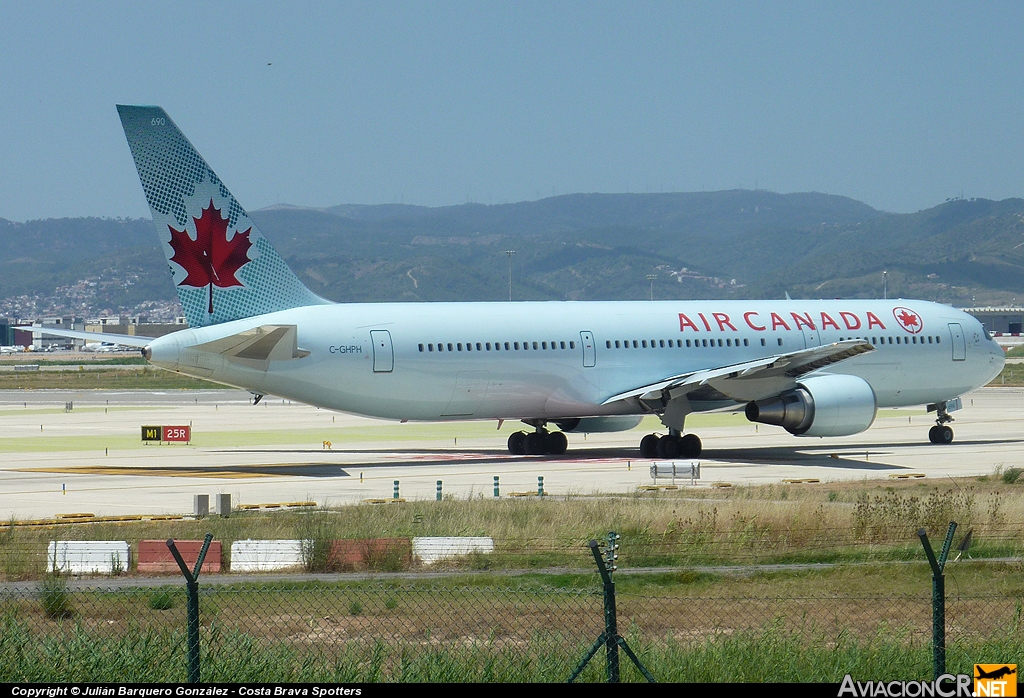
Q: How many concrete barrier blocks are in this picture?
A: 5